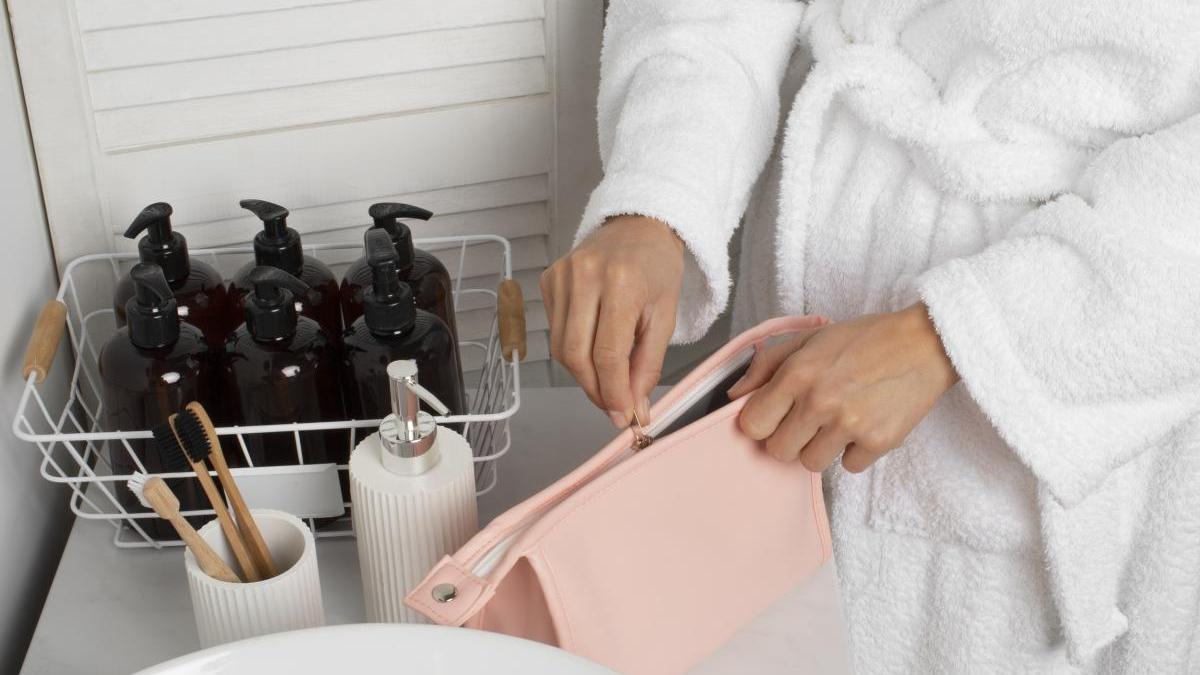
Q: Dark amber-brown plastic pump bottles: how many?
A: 6